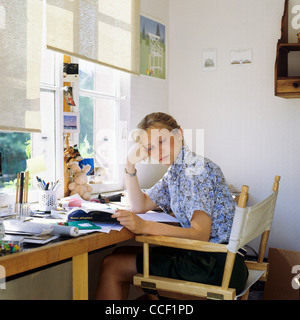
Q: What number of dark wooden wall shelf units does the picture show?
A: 1